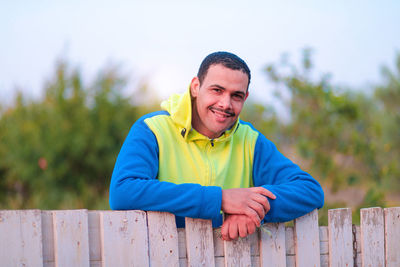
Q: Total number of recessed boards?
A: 8